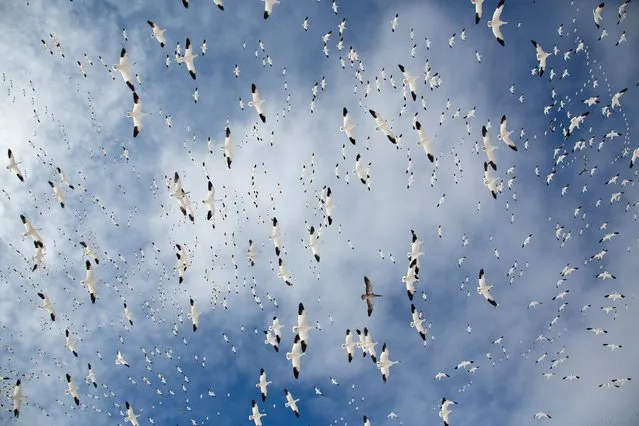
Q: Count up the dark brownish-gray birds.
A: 1